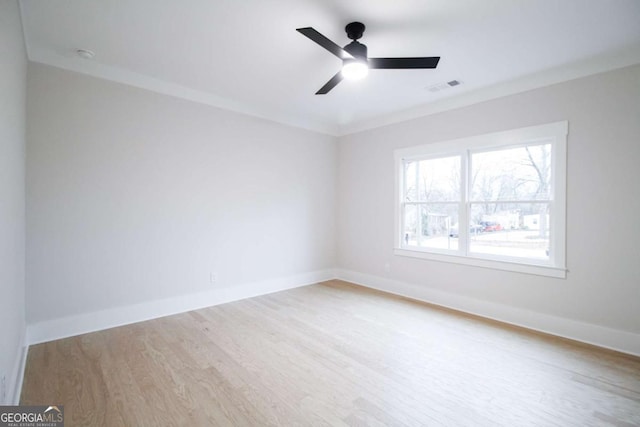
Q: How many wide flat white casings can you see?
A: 1